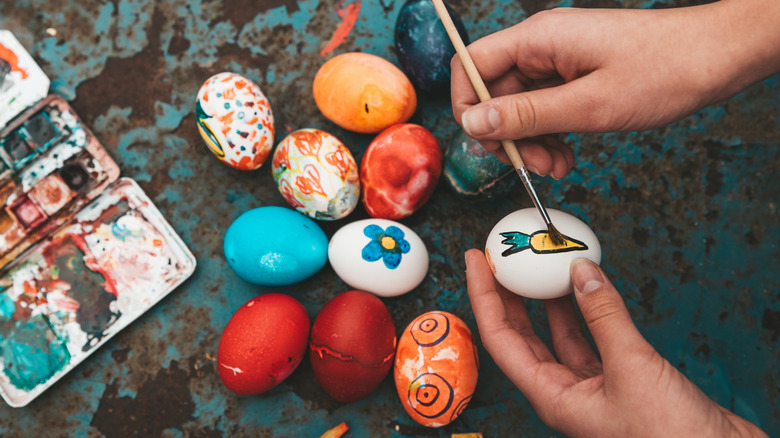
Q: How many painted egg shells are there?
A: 12